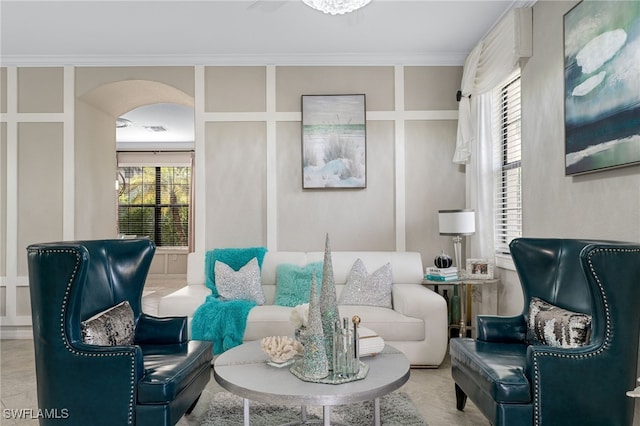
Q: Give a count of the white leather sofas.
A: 1